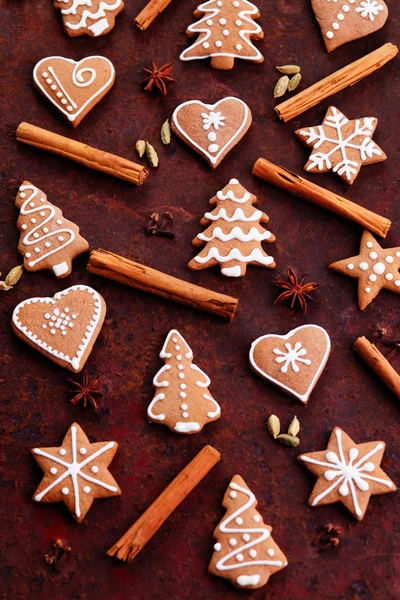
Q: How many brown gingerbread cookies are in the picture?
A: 15